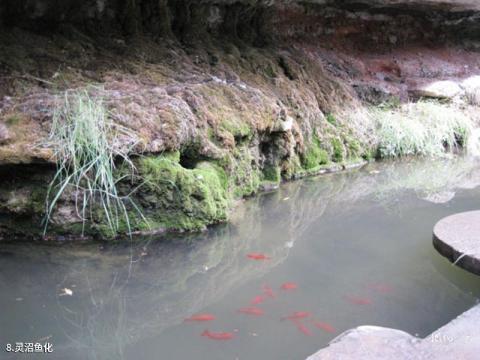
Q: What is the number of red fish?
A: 12